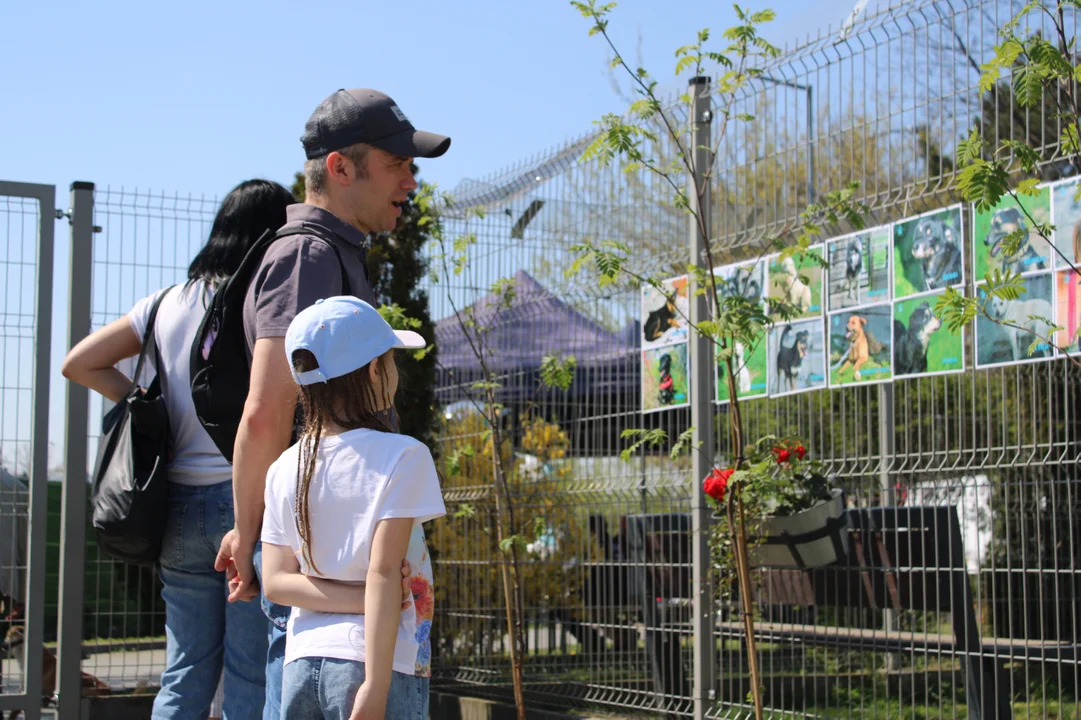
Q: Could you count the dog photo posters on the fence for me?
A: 14